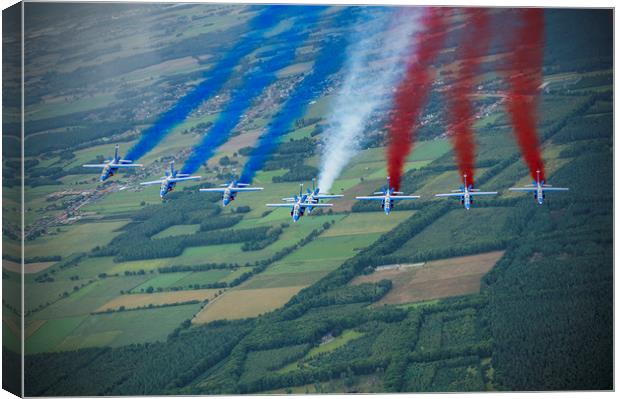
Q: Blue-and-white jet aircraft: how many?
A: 8